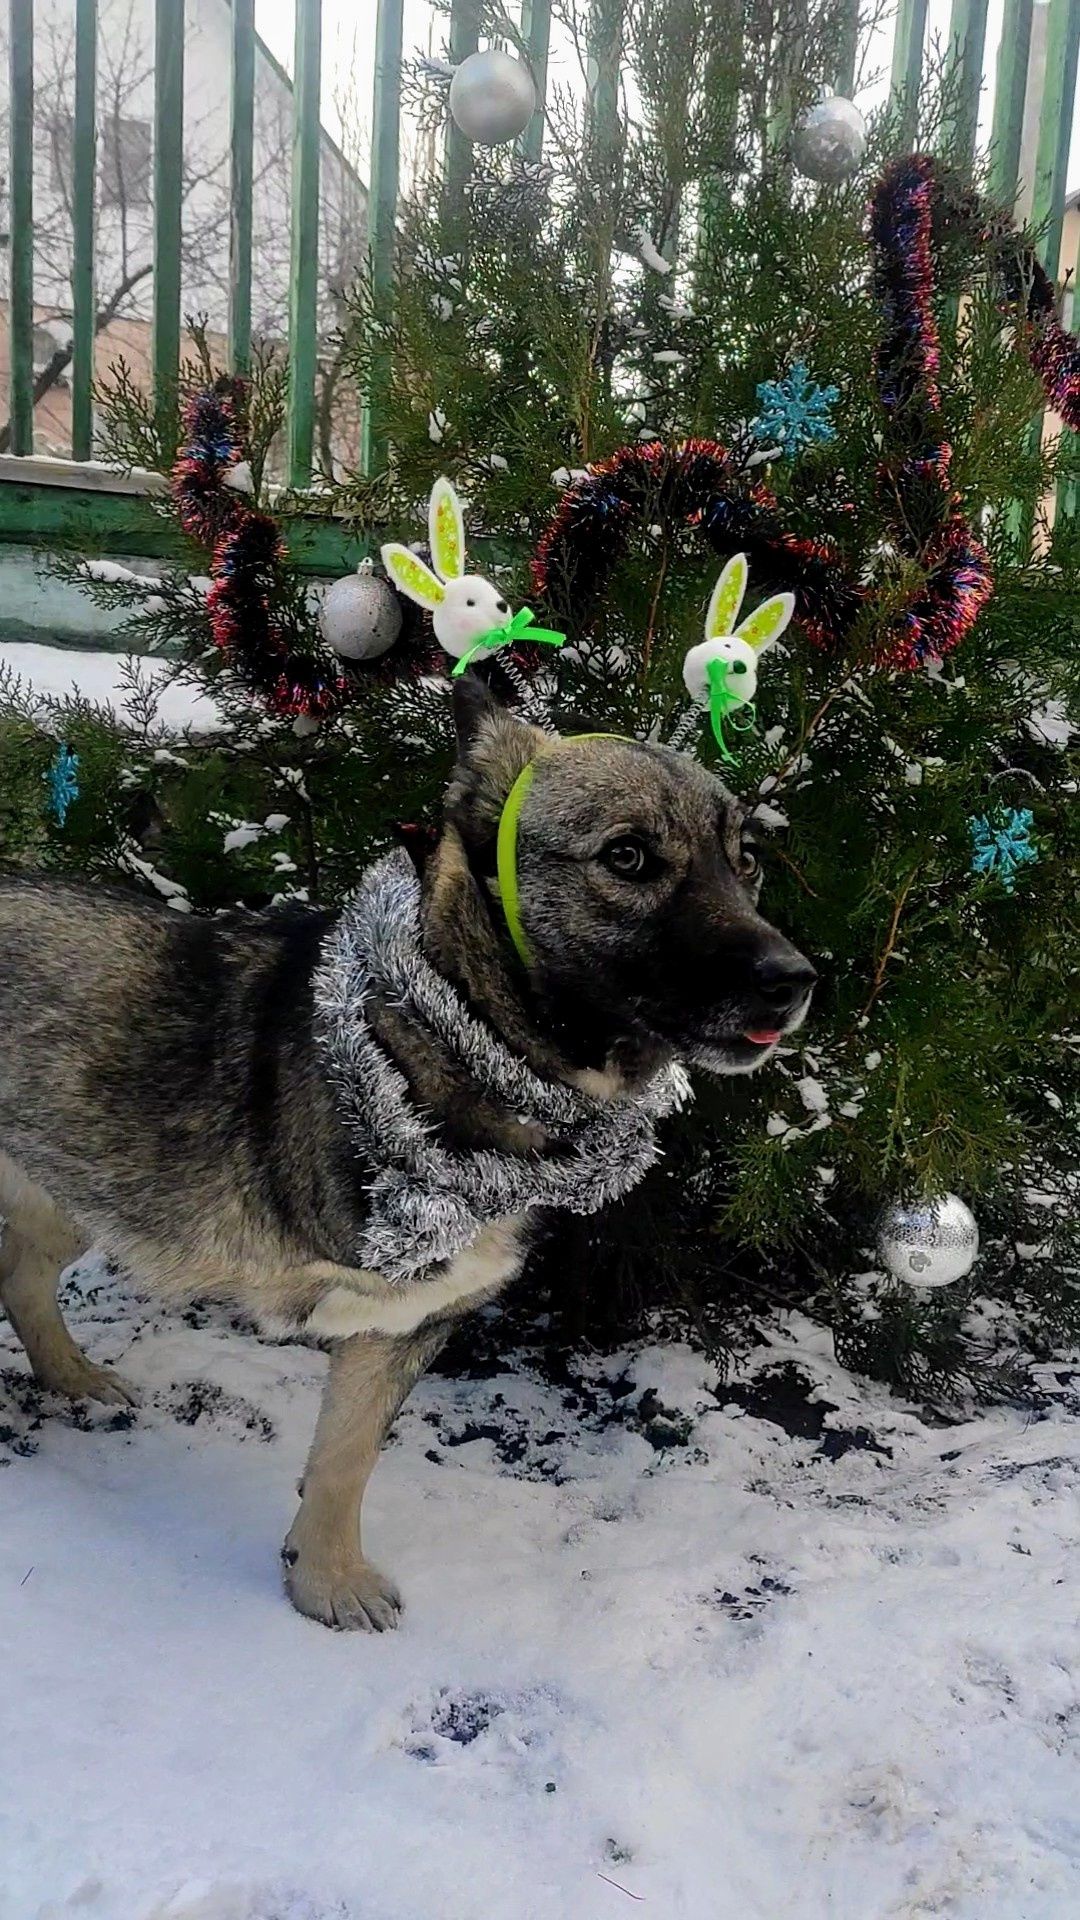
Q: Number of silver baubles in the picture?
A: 4